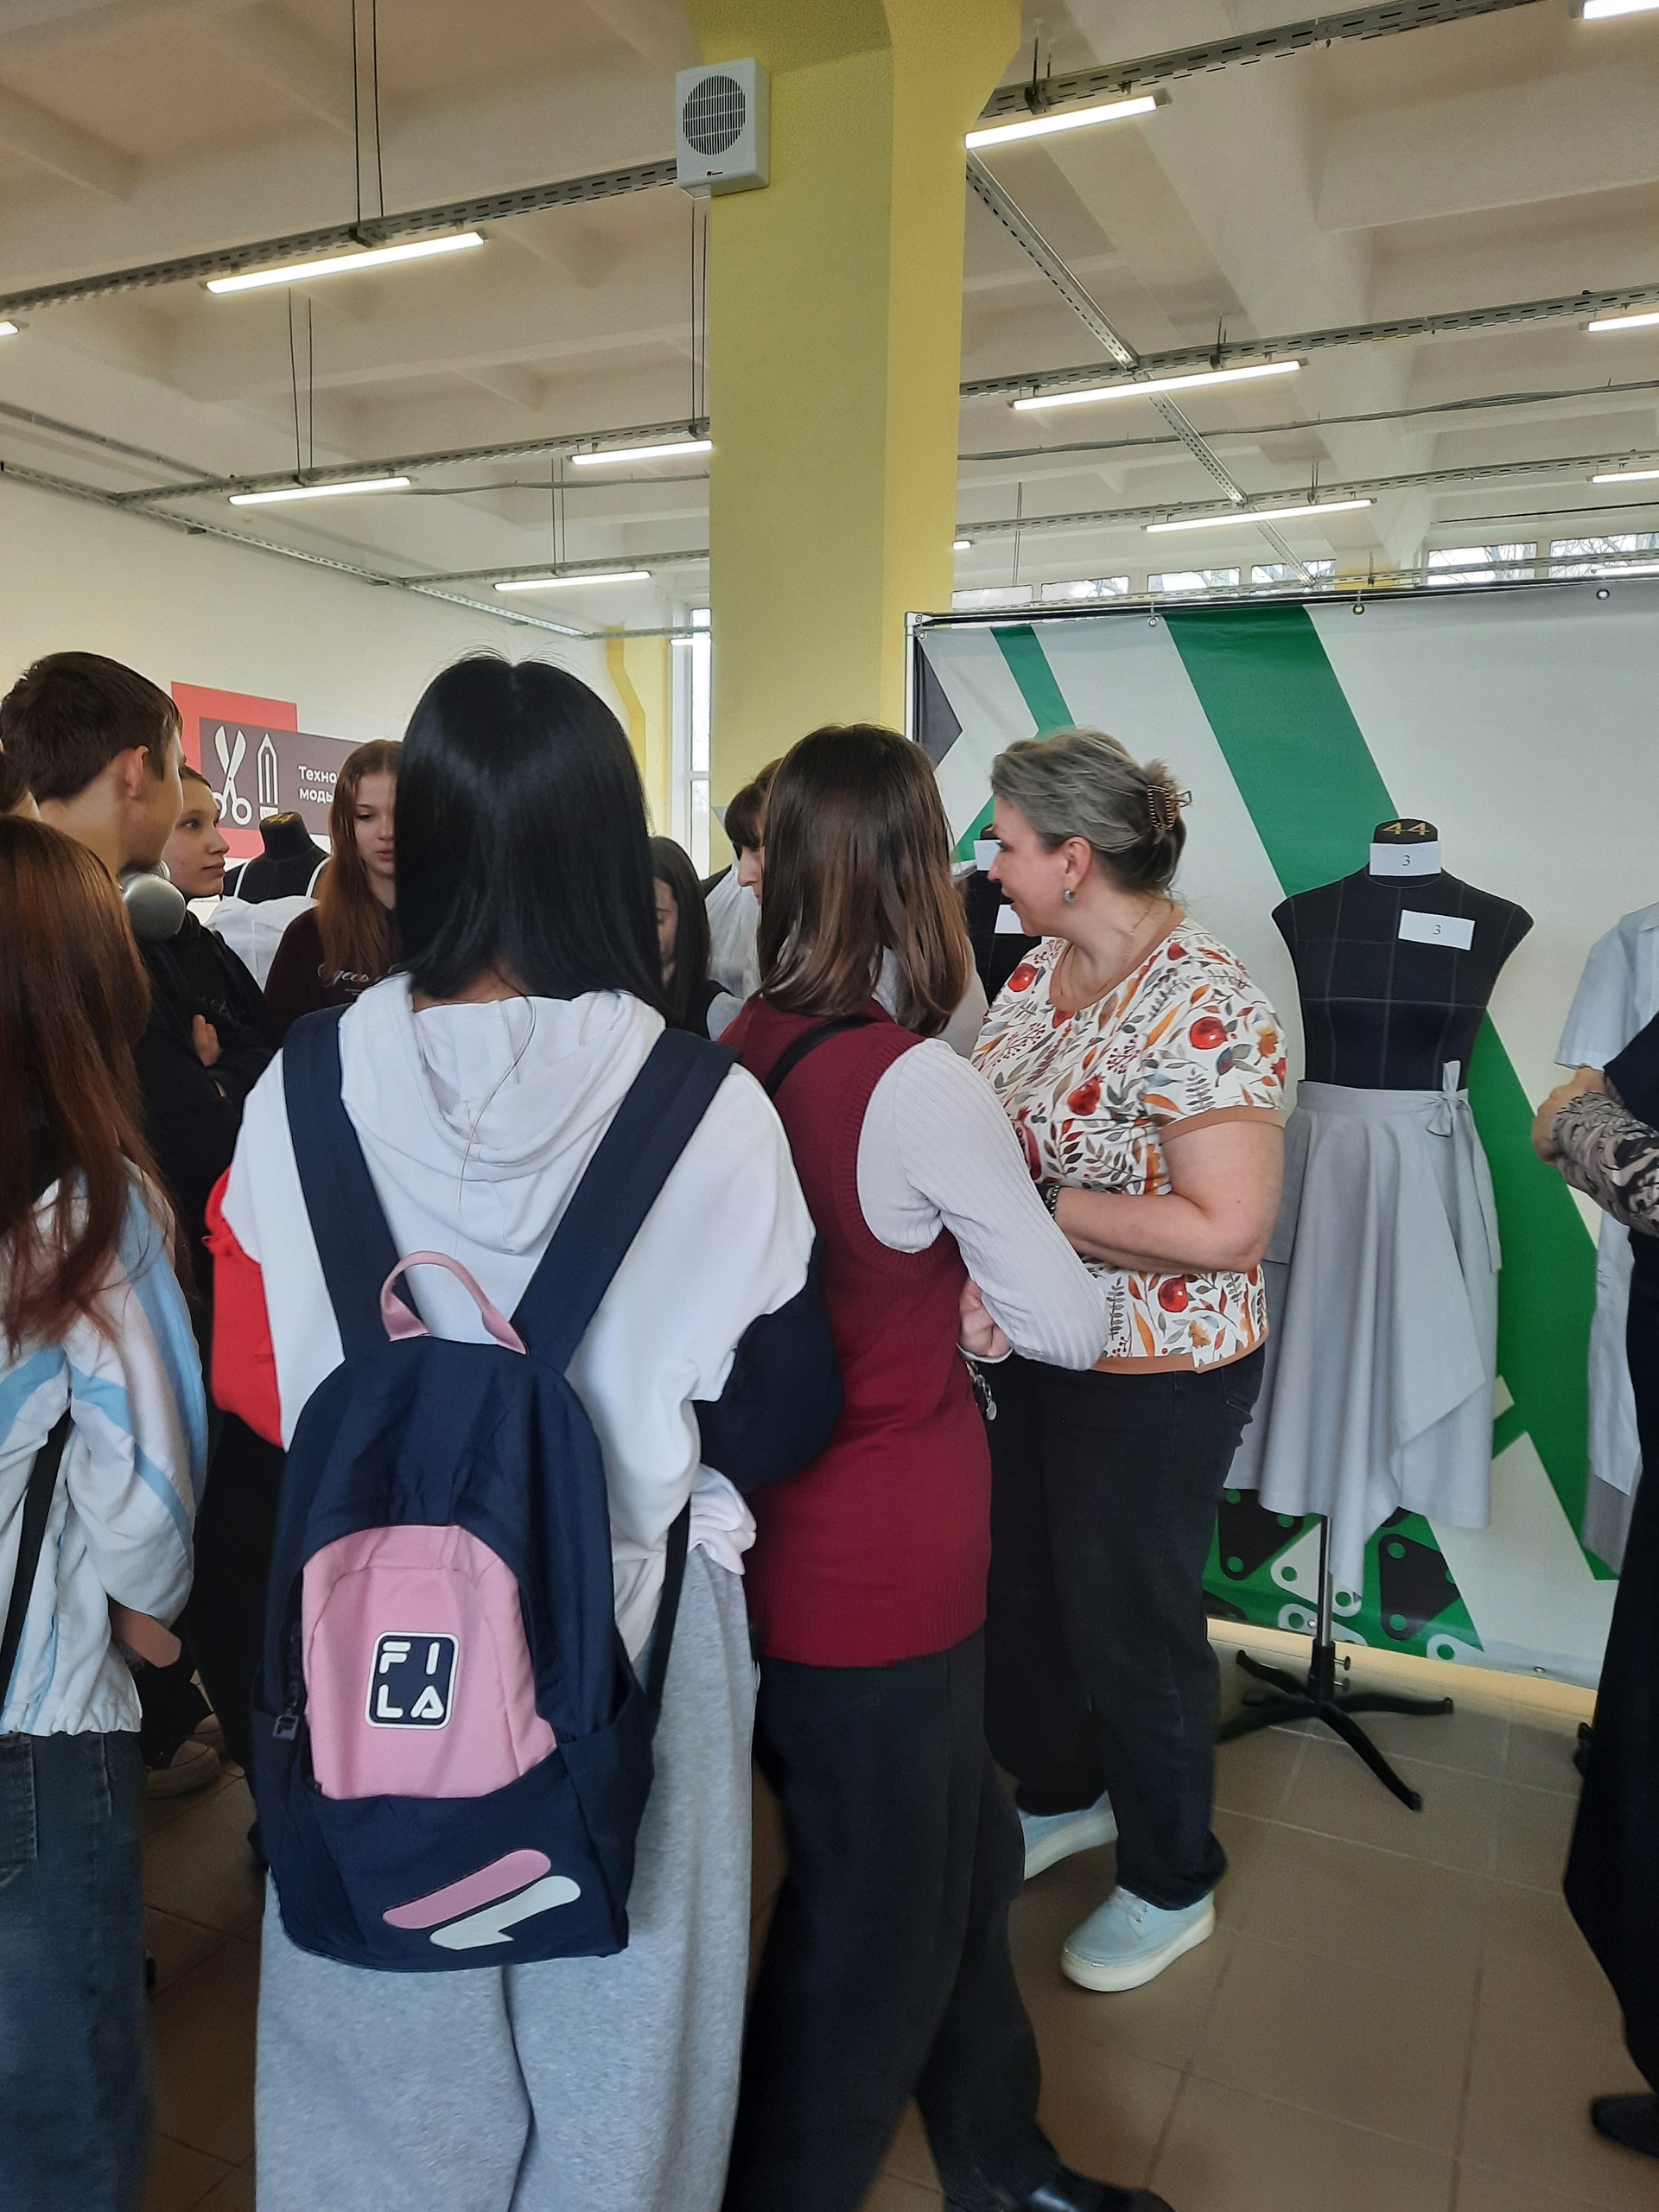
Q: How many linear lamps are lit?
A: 14